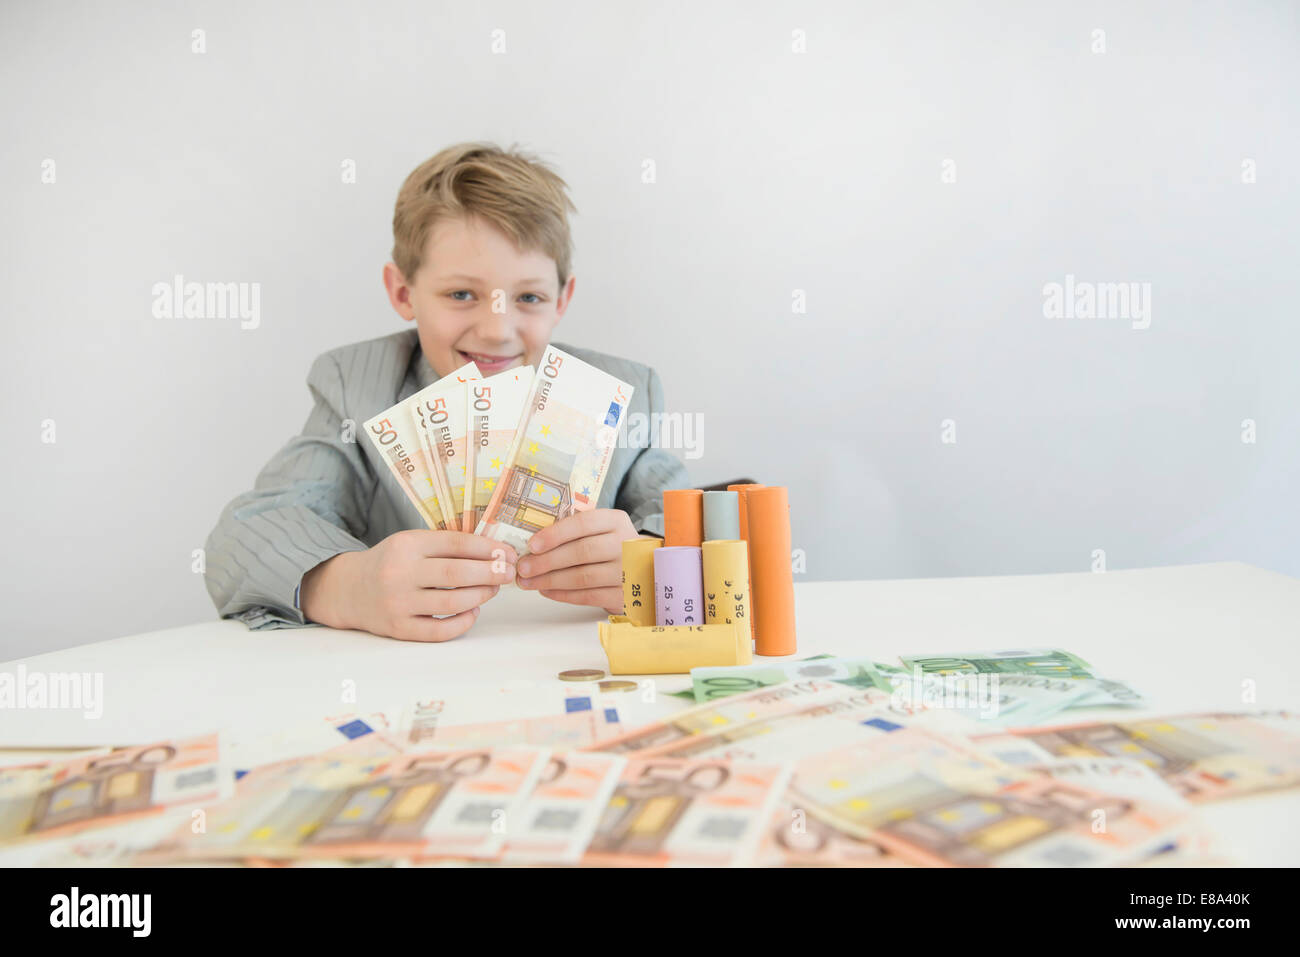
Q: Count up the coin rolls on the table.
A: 8